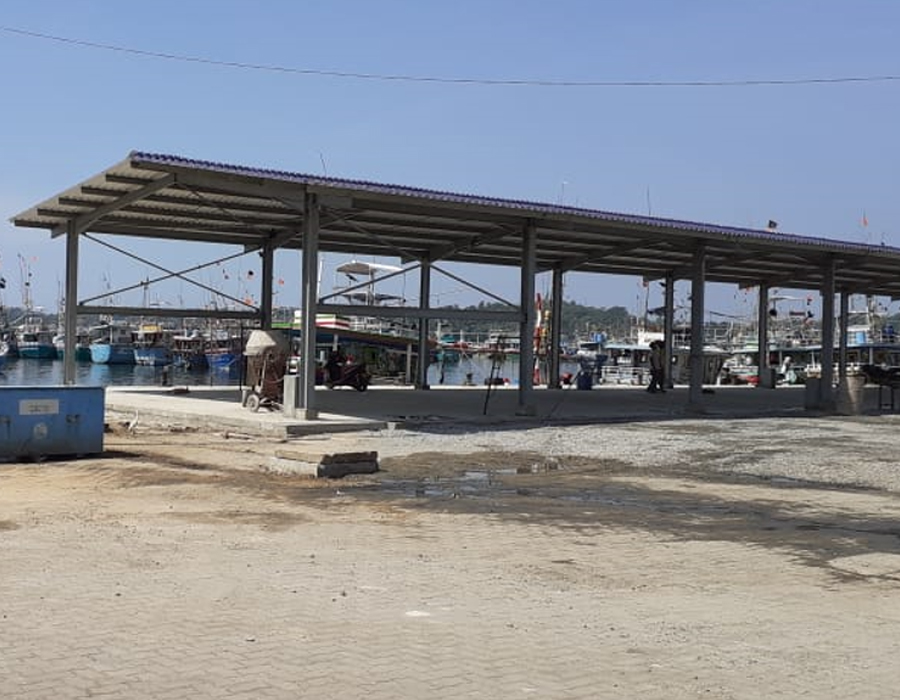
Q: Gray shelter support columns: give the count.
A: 11